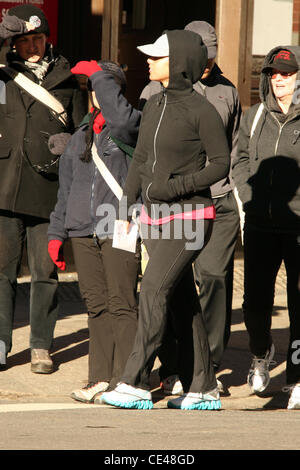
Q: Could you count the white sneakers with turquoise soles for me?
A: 2